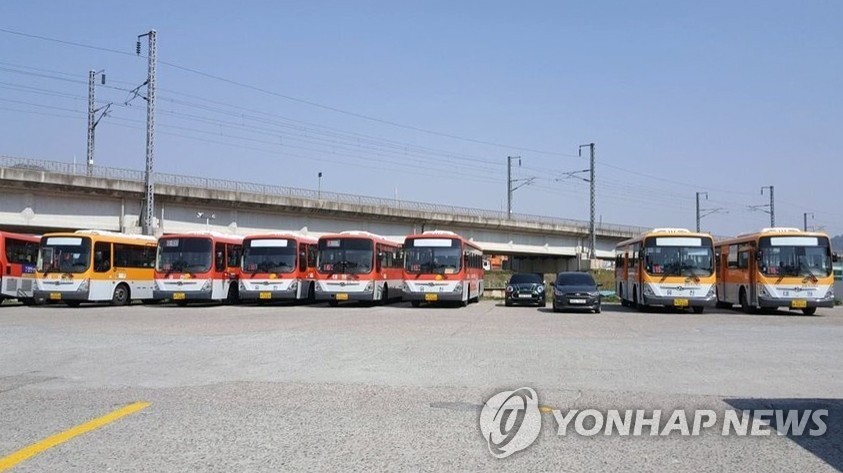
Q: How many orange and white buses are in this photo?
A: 3